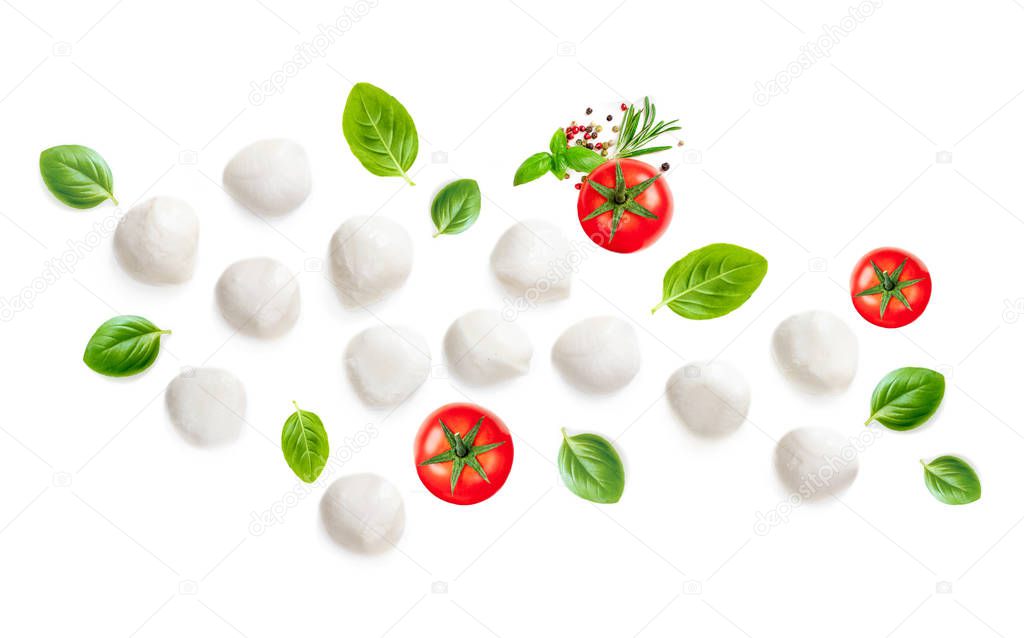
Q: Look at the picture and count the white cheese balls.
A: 13